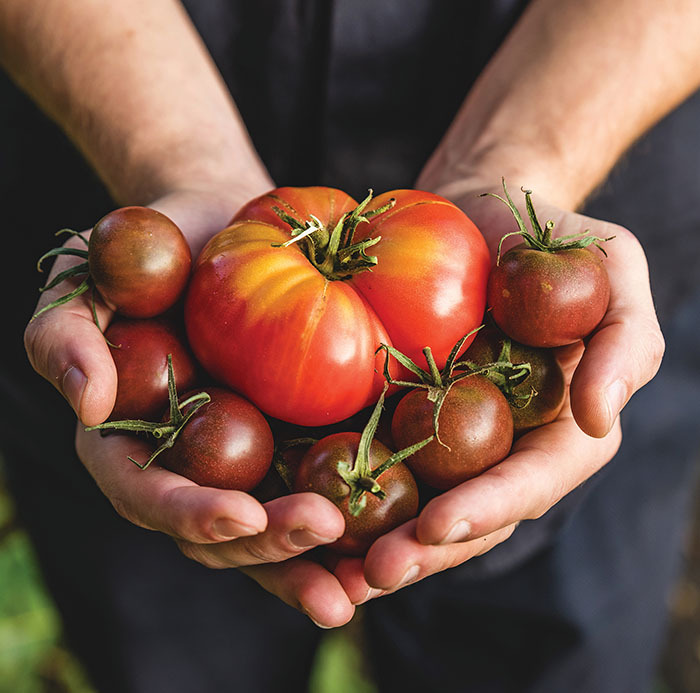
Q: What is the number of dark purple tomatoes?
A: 7